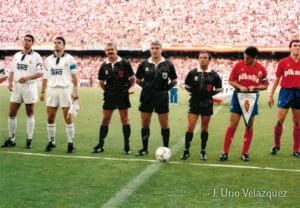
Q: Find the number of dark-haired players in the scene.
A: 4